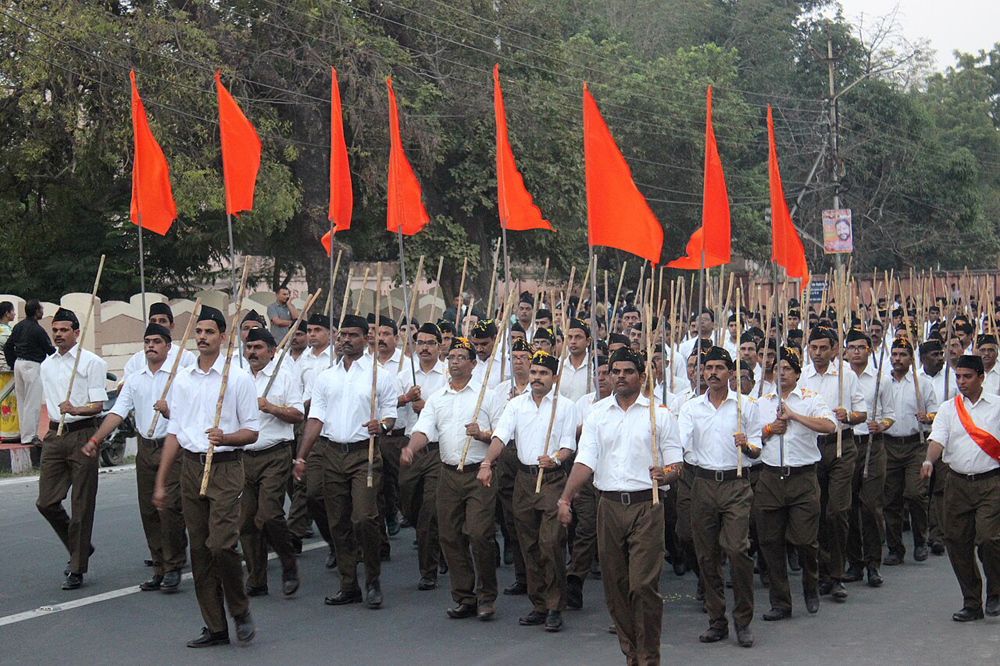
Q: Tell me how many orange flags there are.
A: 8